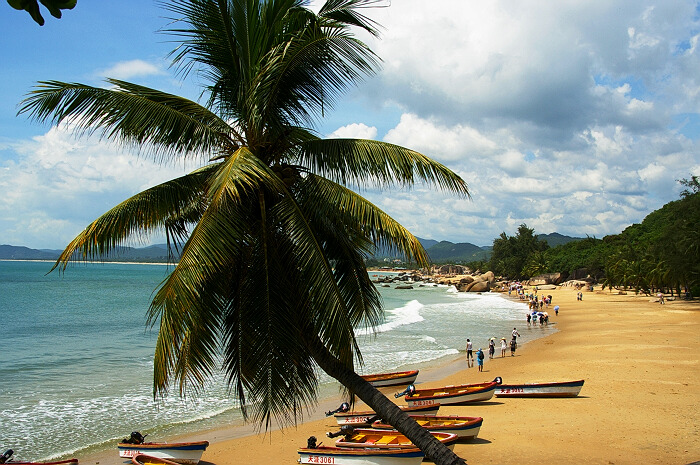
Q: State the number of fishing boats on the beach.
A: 10